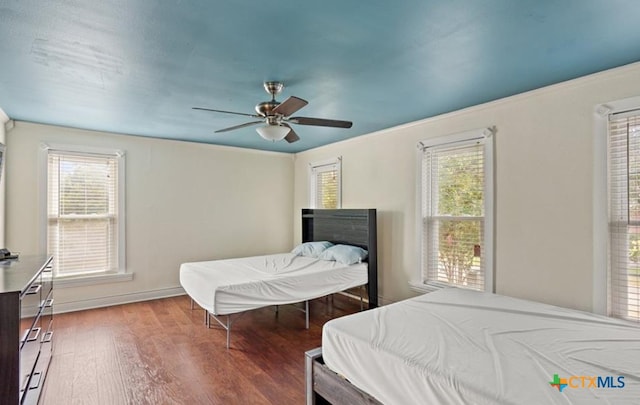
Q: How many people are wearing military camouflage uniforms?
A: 0